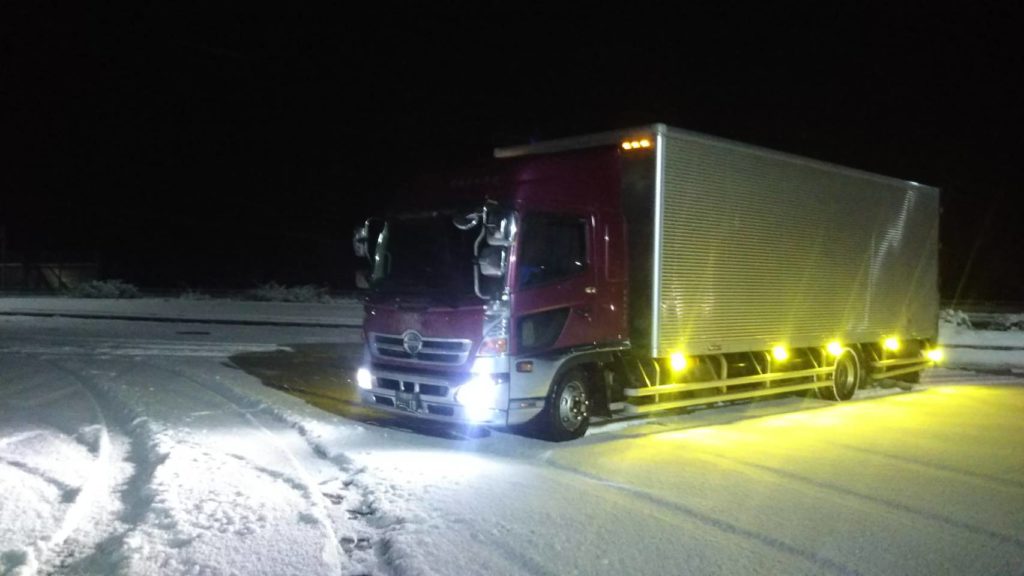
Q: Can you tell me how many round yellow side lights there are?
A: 5